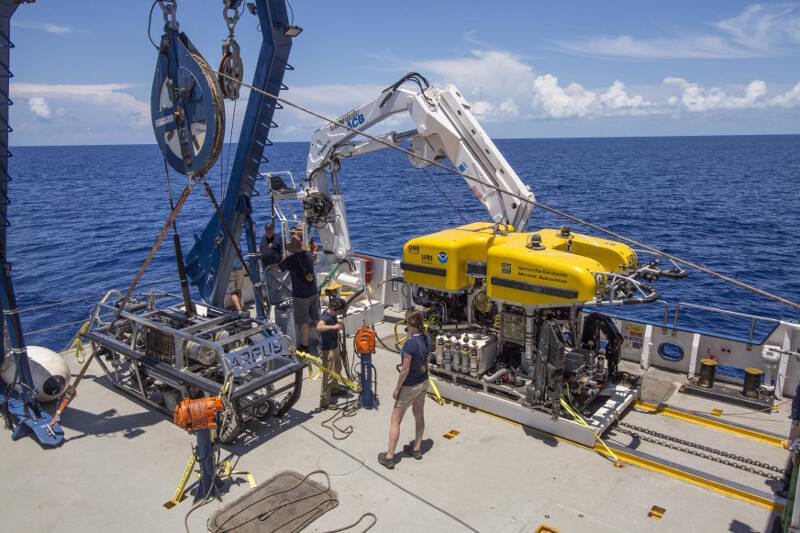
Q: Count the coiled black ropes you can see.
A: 2